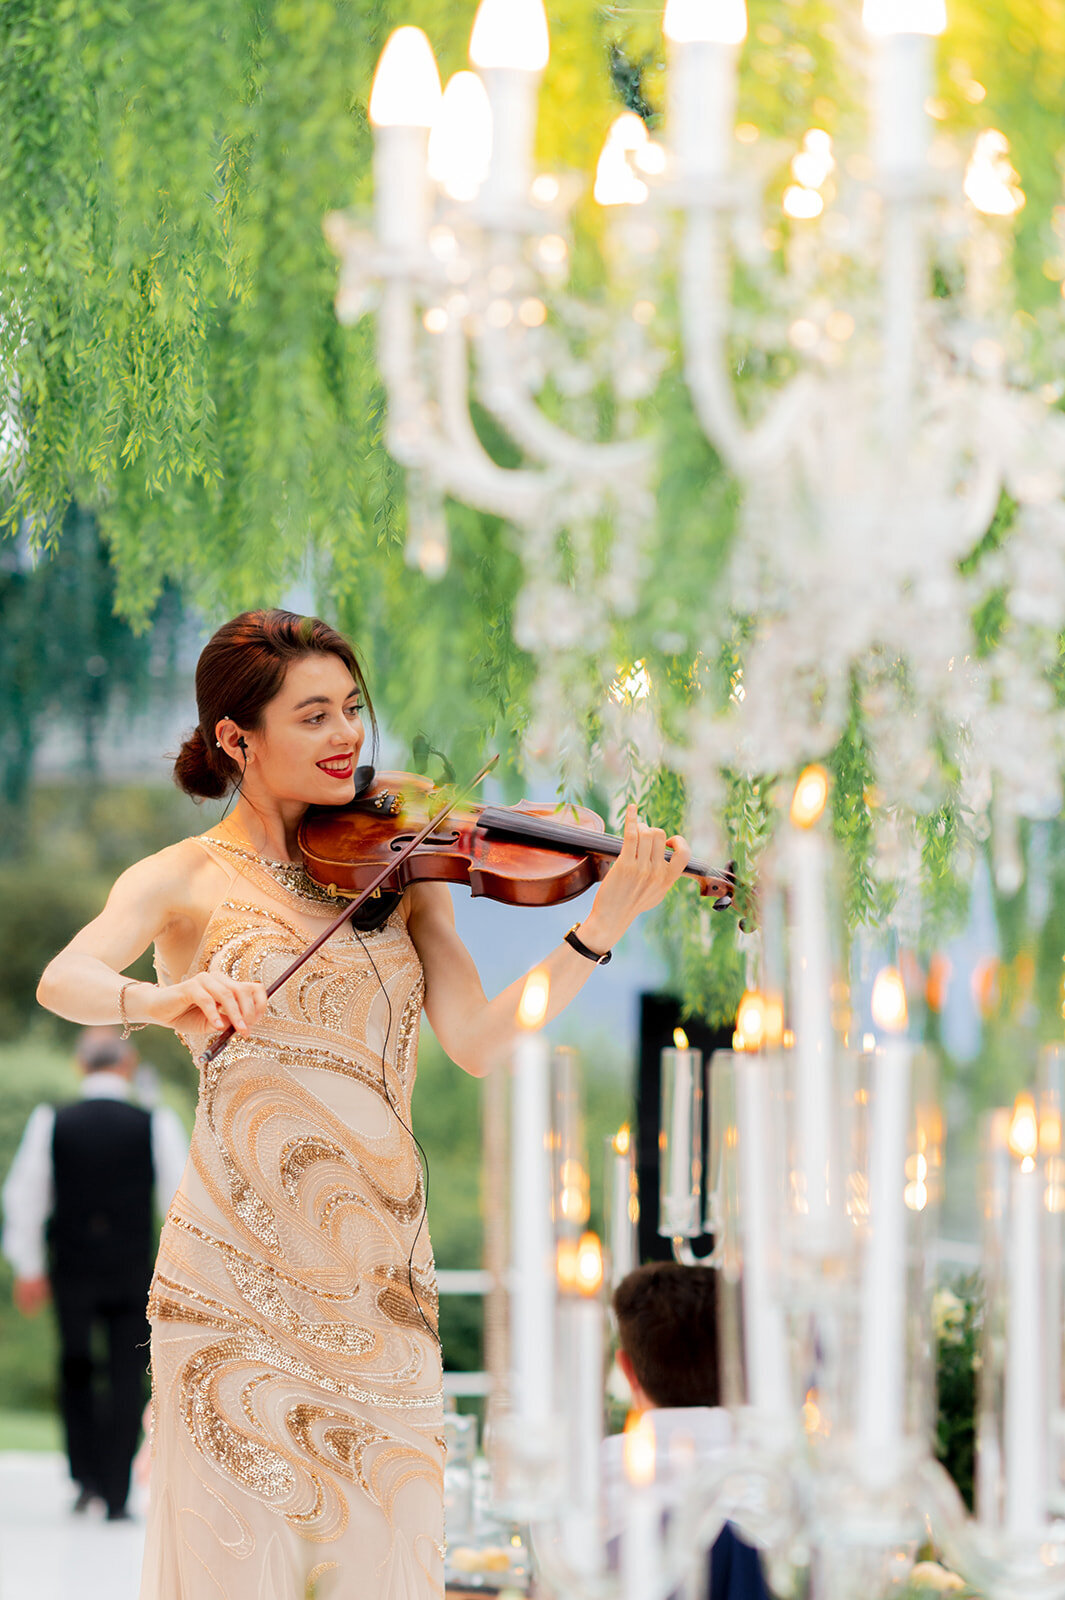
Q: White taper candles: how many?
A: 9